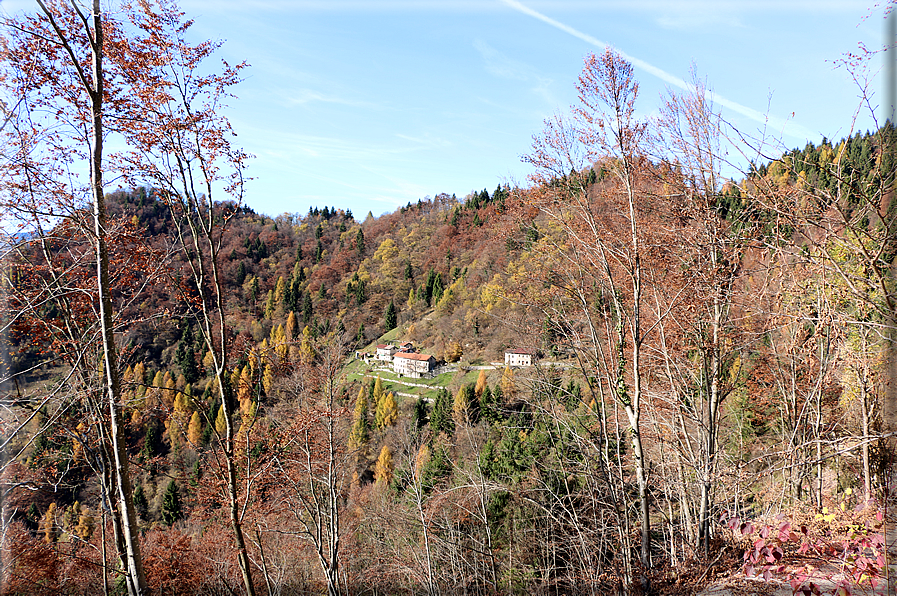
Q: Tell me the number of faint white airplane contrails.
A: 1